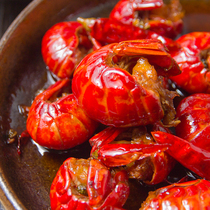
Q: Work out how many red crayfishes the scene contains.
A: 9